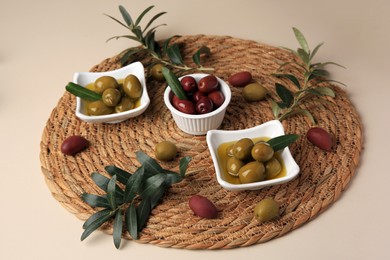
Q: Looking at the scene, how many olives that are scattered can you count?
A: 8